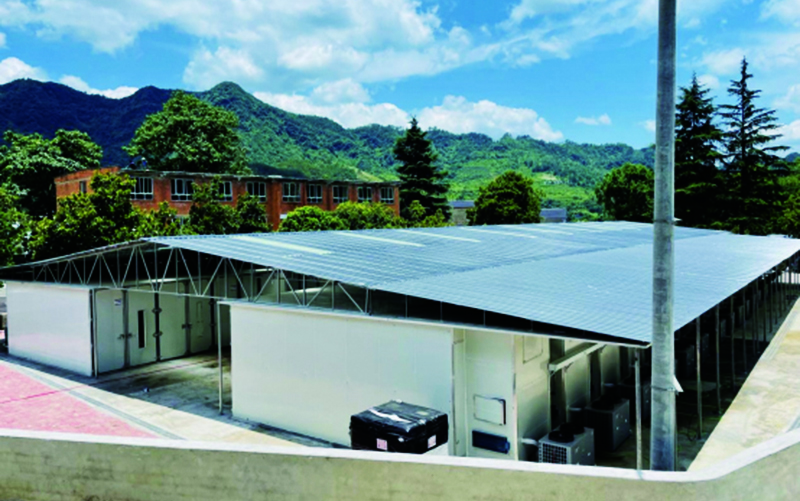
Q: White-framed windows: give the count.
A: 9